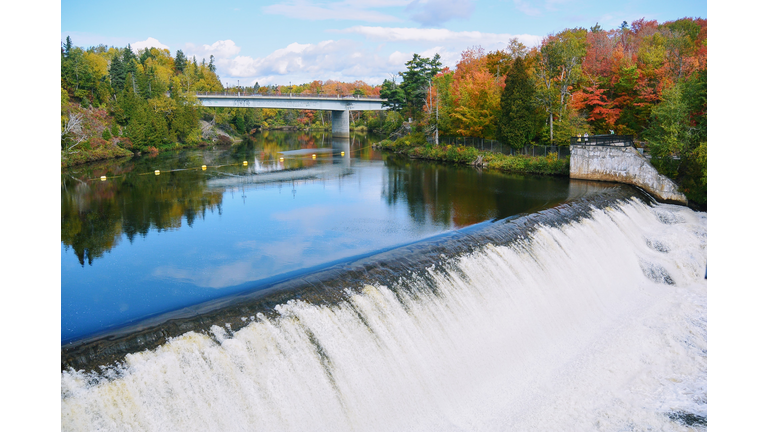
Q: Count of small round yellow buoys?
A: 7